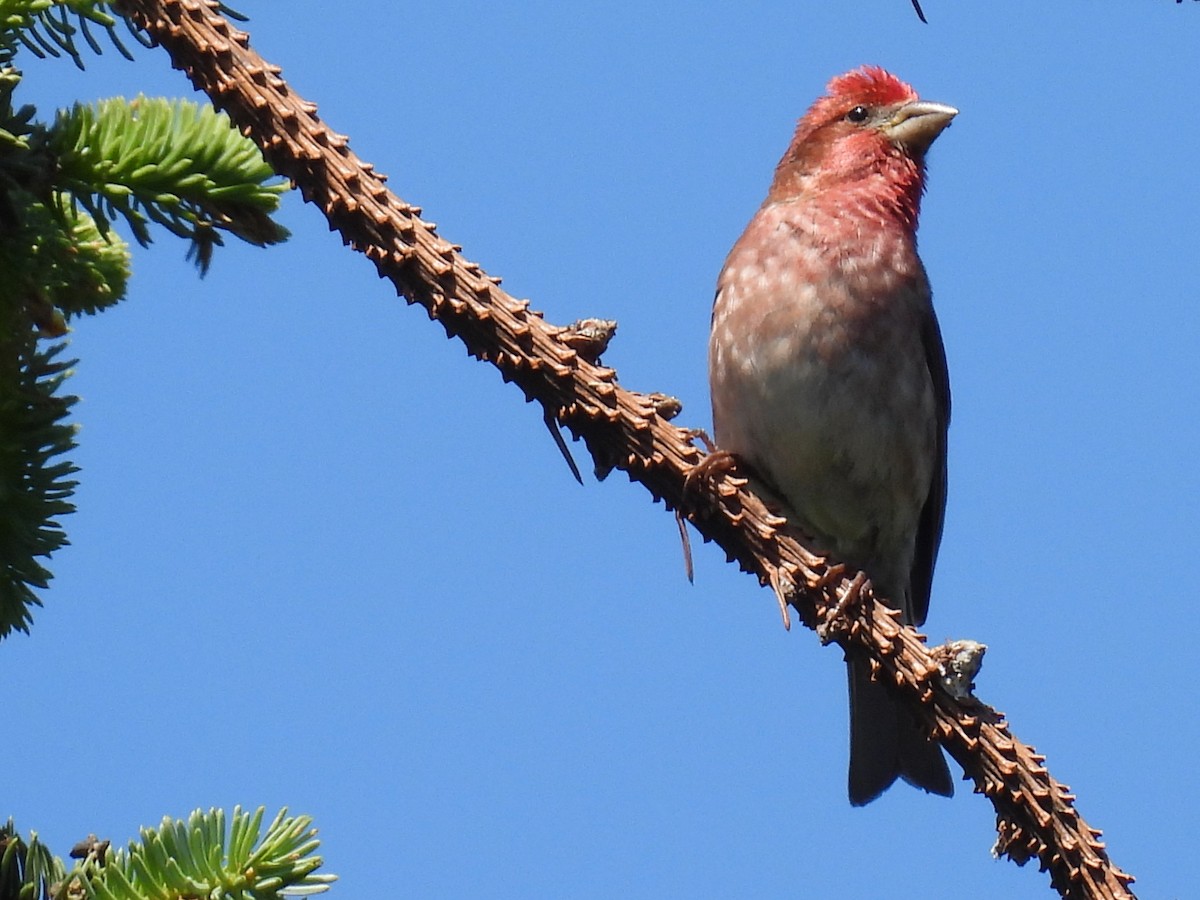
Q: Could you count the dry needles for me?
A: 3